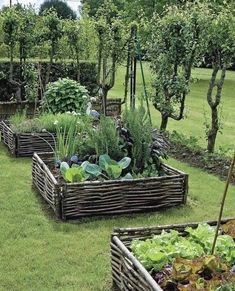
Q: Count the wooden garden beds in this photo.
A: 3